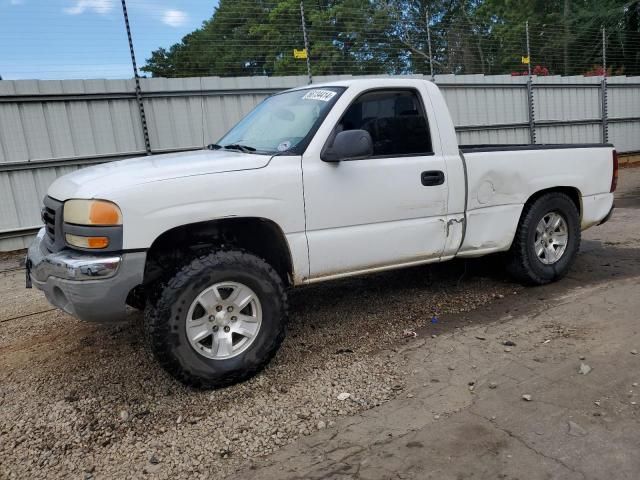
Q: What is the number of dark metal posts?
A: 5